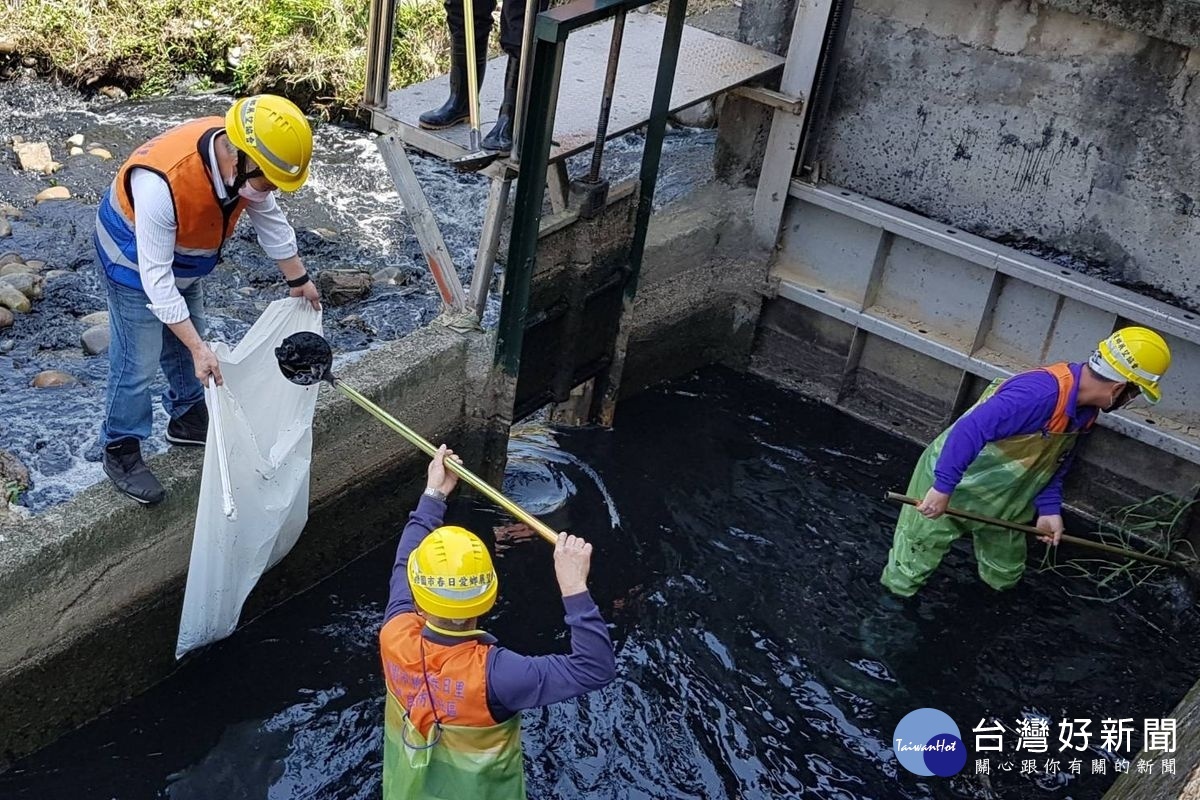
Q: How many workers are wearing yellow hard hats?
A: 3